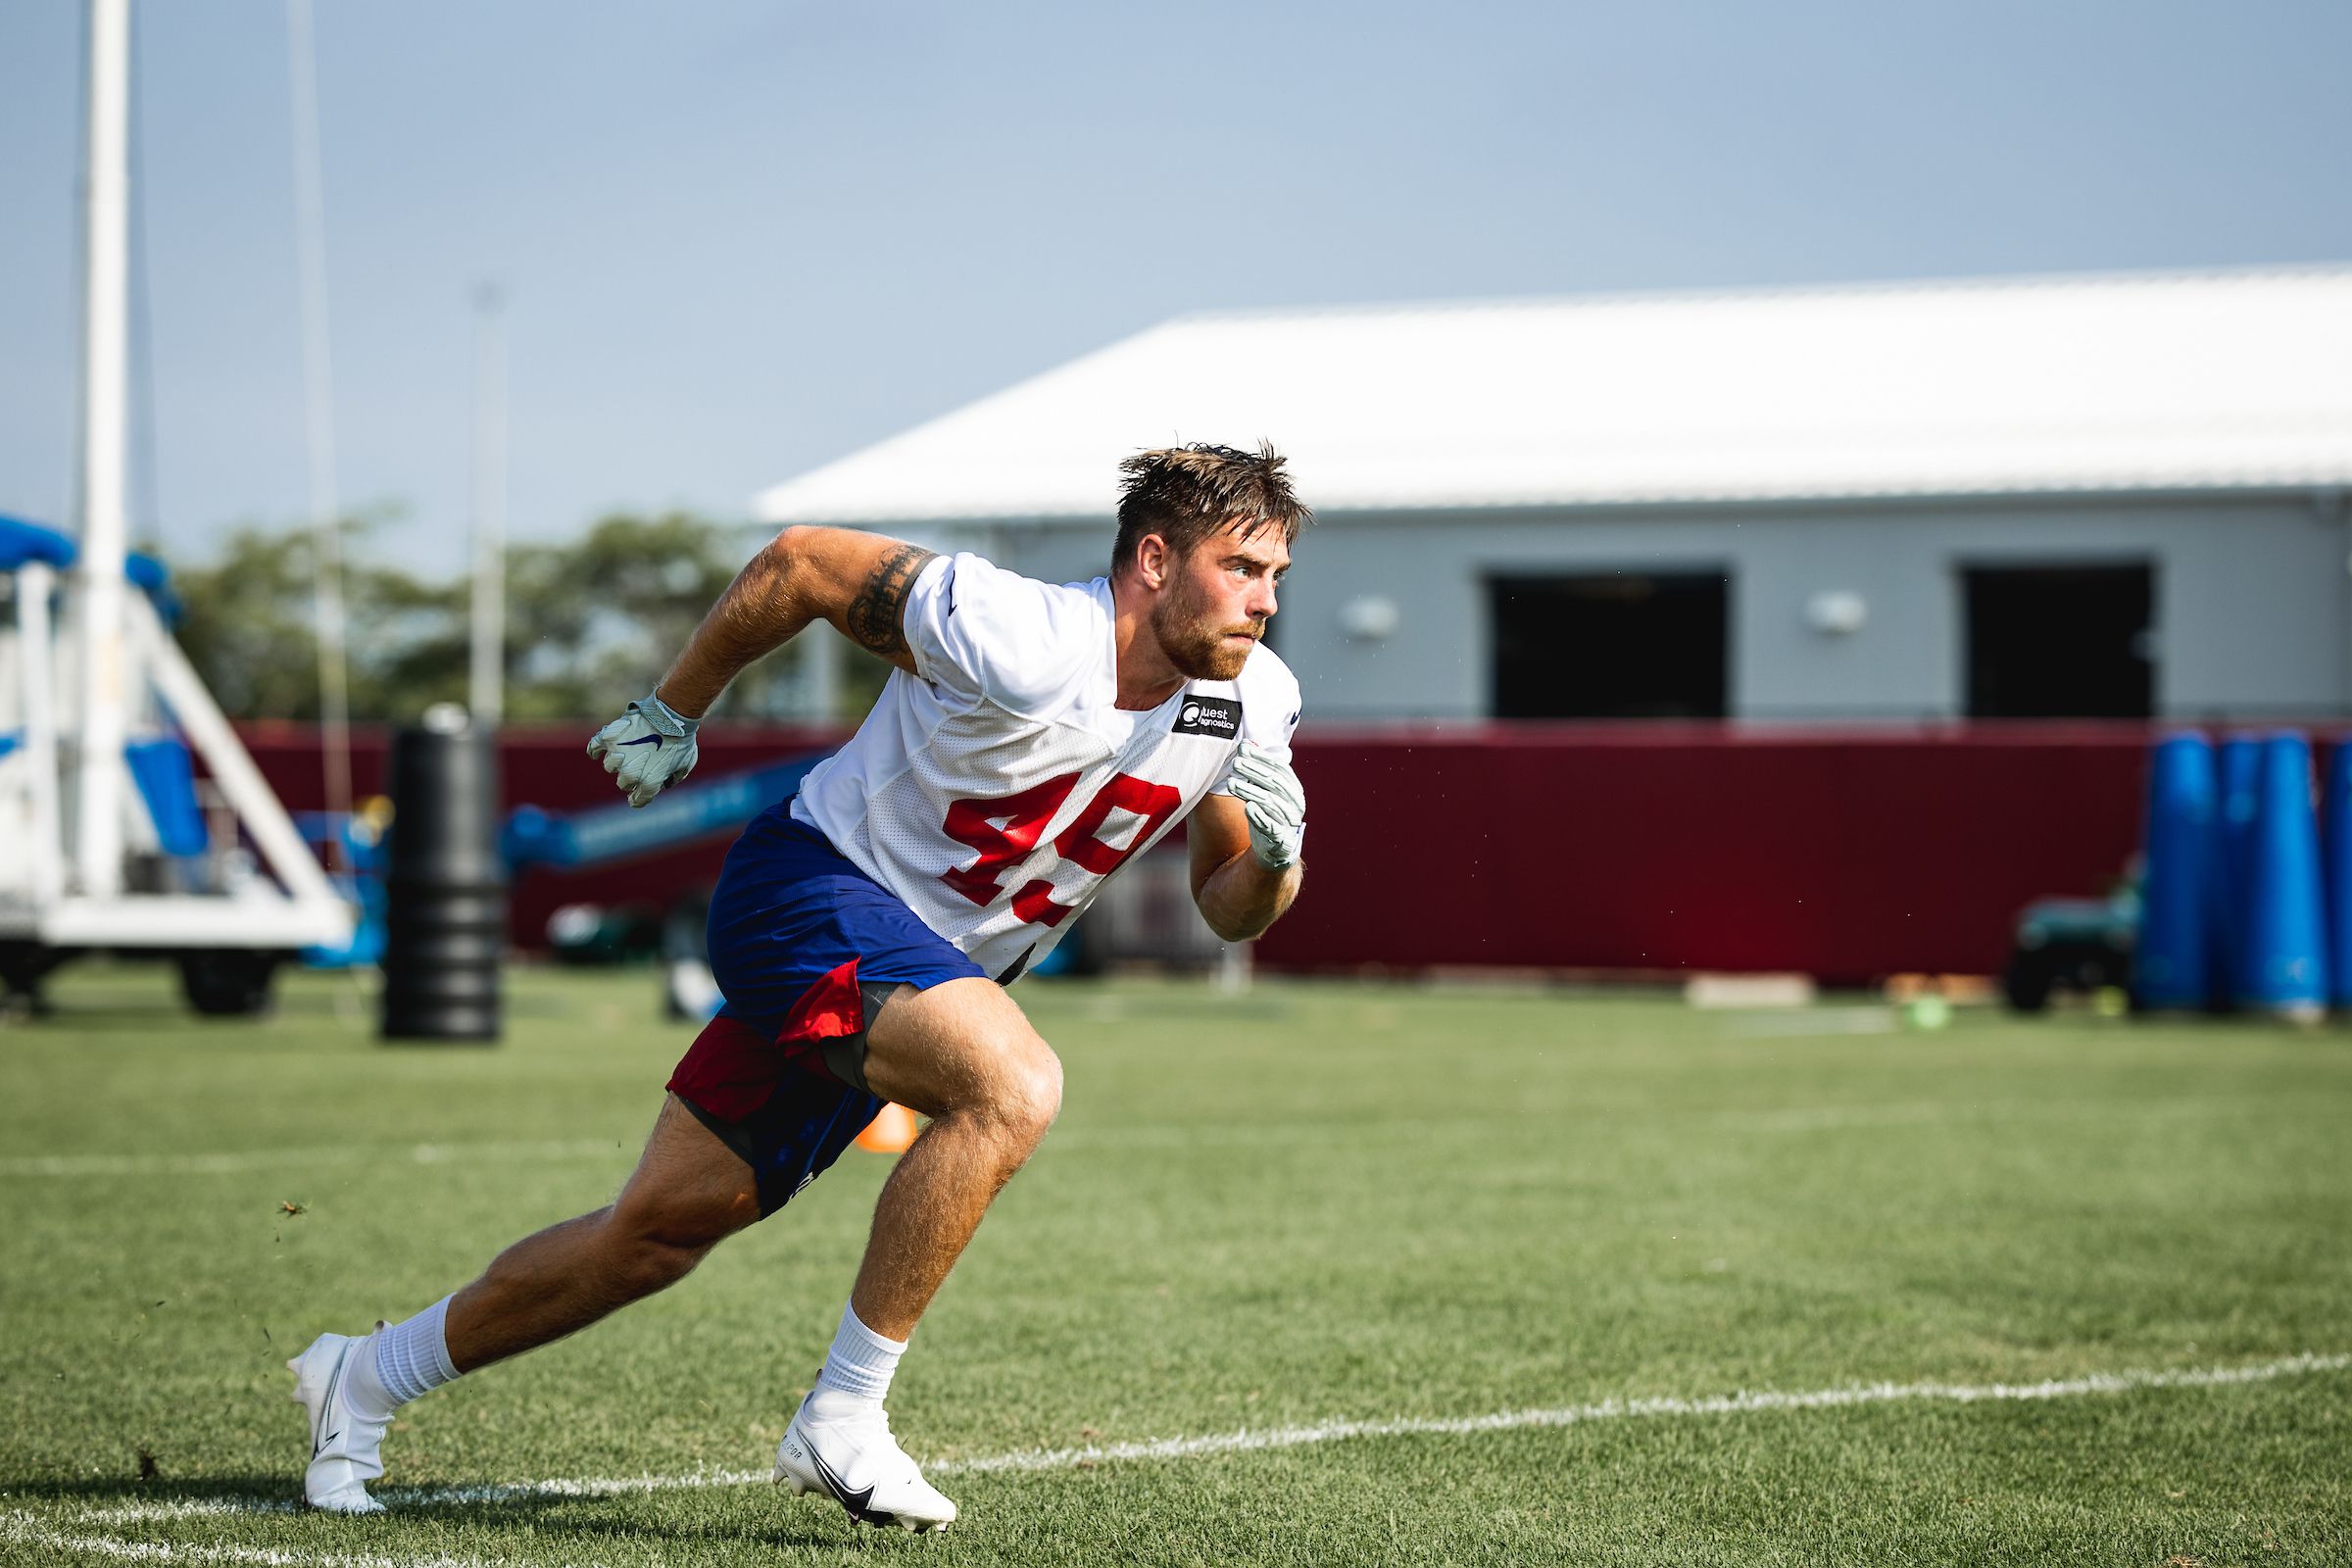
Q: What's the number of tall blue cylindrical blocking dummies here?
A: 4